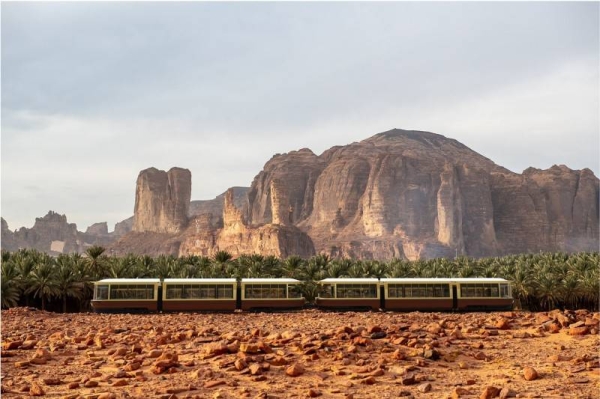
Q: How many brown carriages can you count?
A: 6